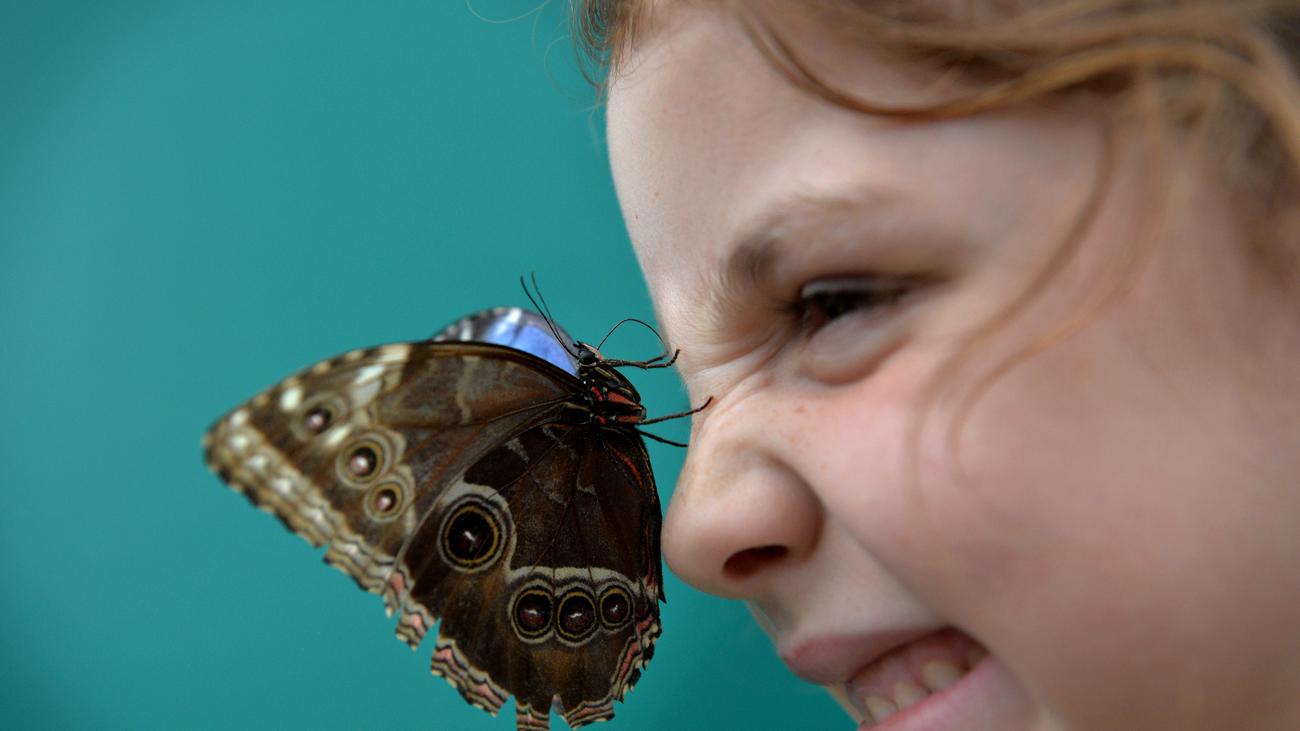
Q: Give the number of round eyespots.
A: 7